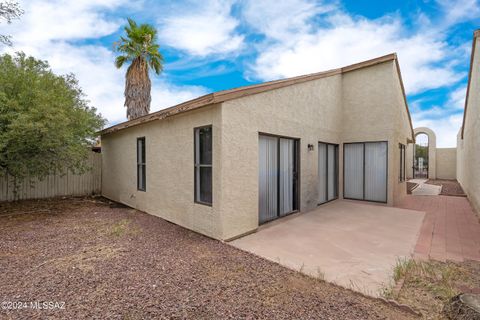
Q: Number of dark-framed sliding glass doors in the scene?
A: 3